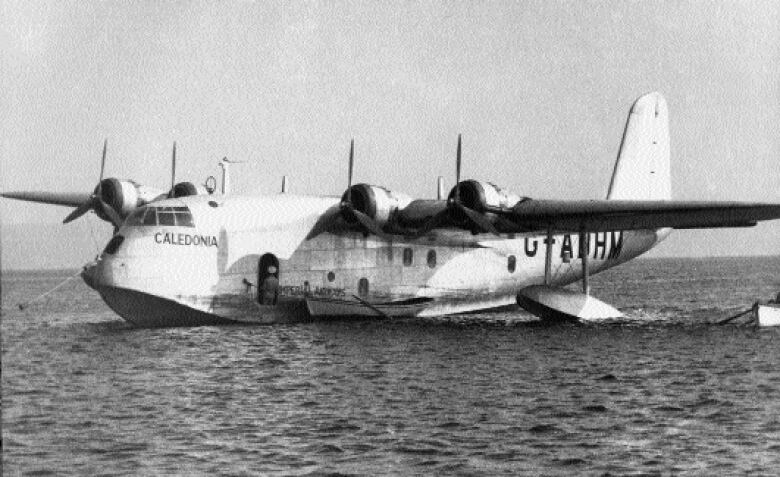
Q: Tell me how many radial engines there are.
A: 4